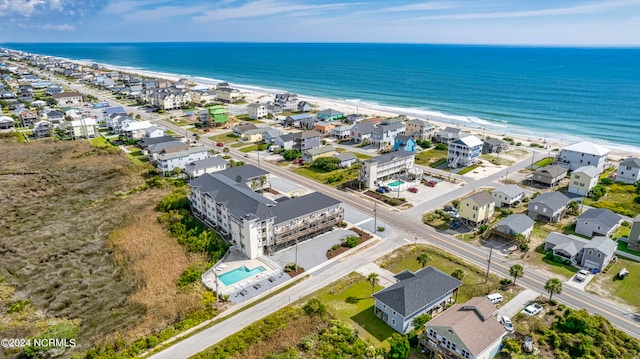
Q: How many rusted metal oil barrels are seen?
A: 0